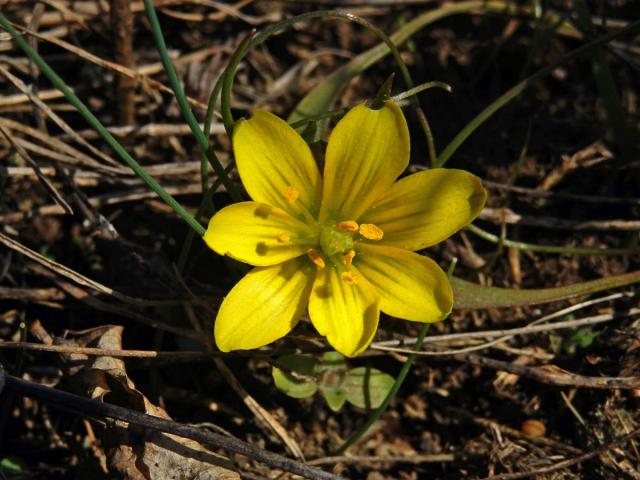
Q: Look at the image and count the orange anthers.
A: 7